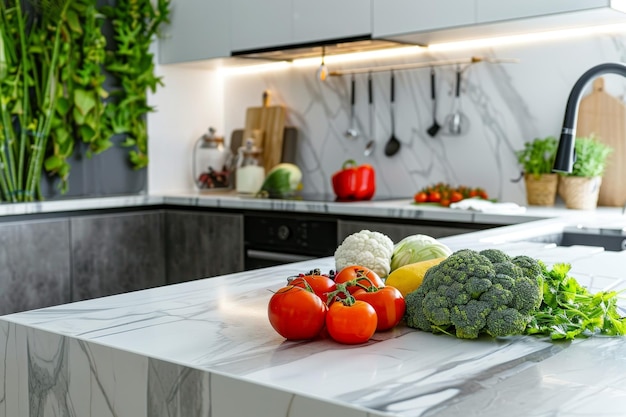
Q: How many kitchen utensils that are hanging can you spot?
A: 5